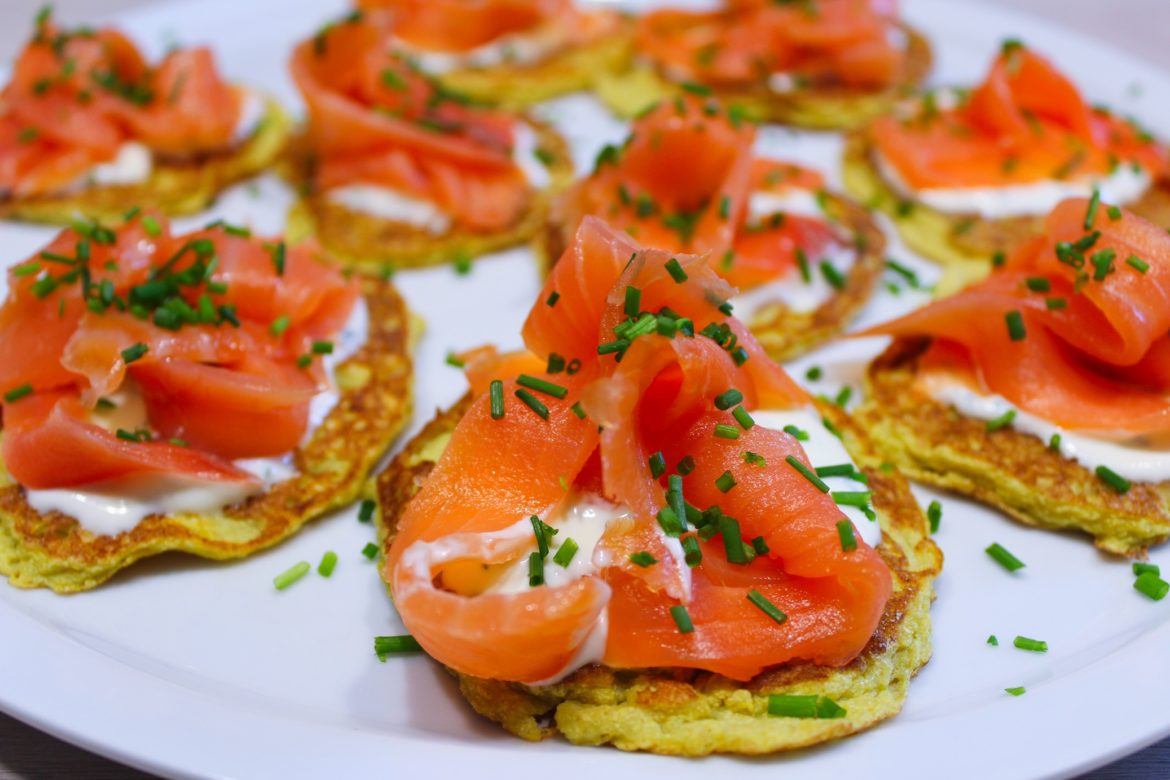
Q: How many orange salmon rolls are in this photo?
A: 9